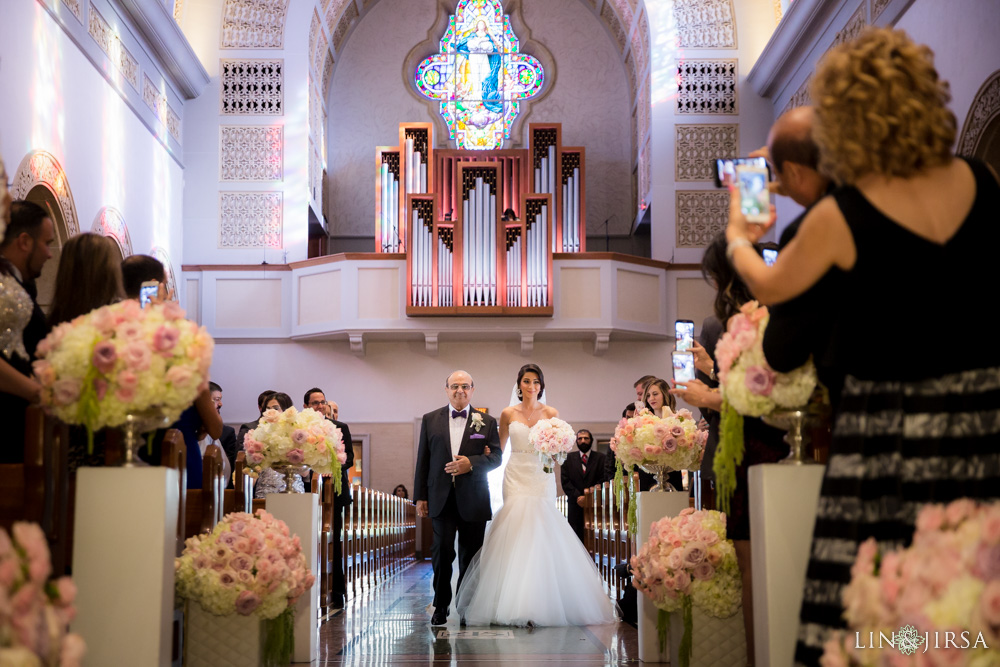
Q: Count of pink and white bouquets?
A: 9